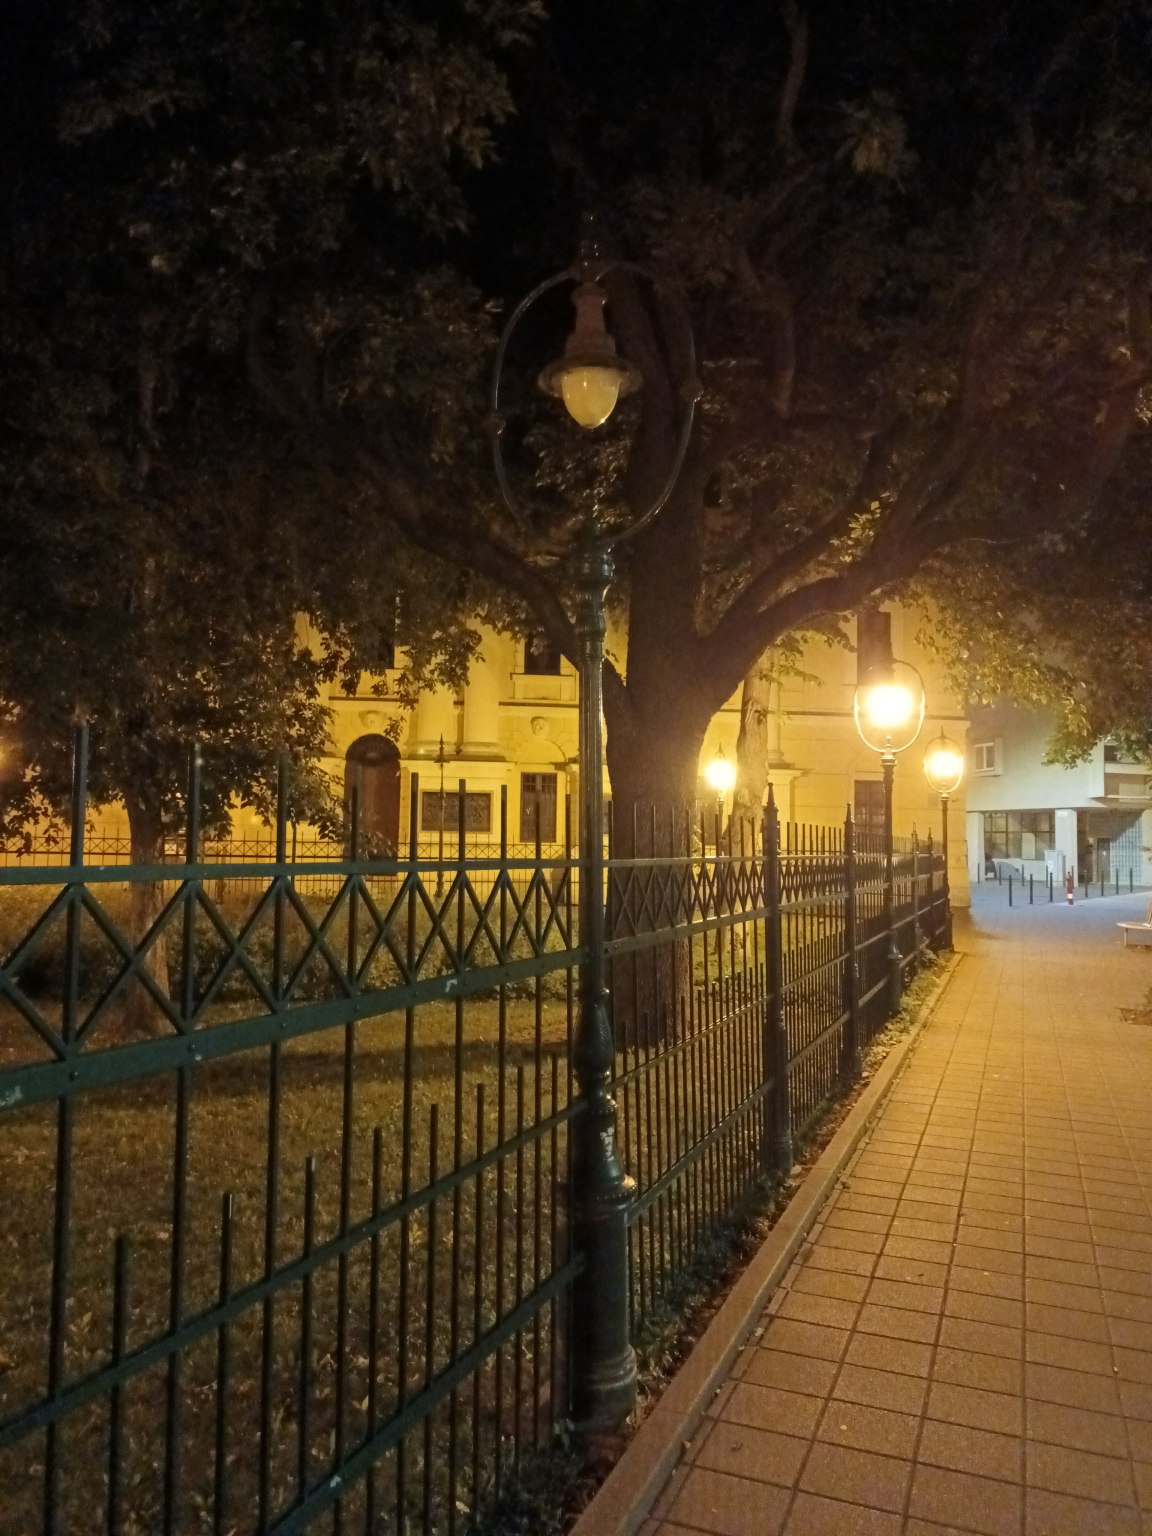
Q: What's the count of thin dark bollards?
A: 12